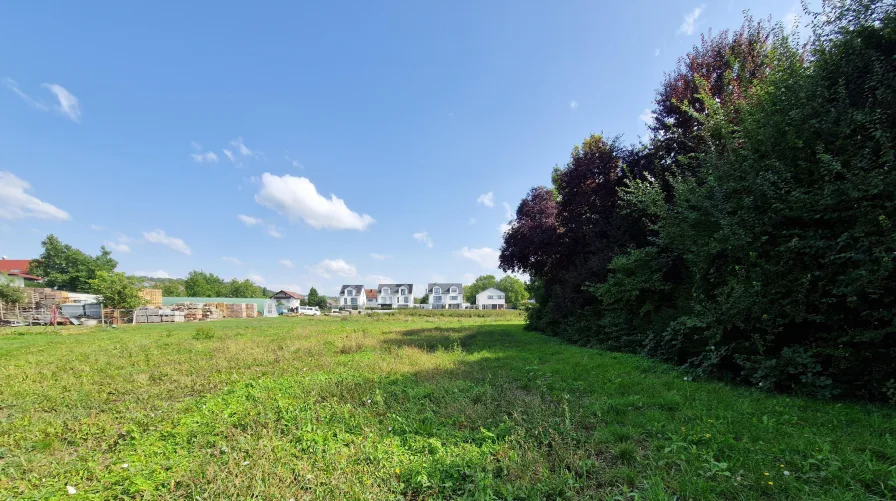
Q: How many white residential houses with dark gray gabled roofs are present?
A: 3